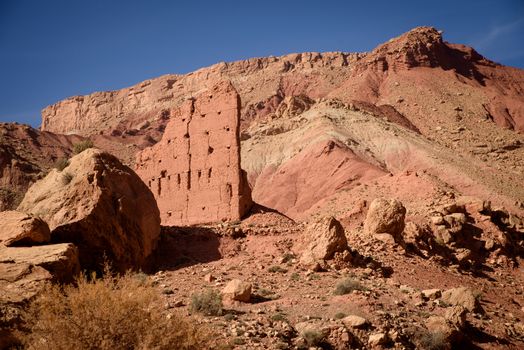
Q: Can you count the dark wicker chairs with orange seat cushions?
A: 0